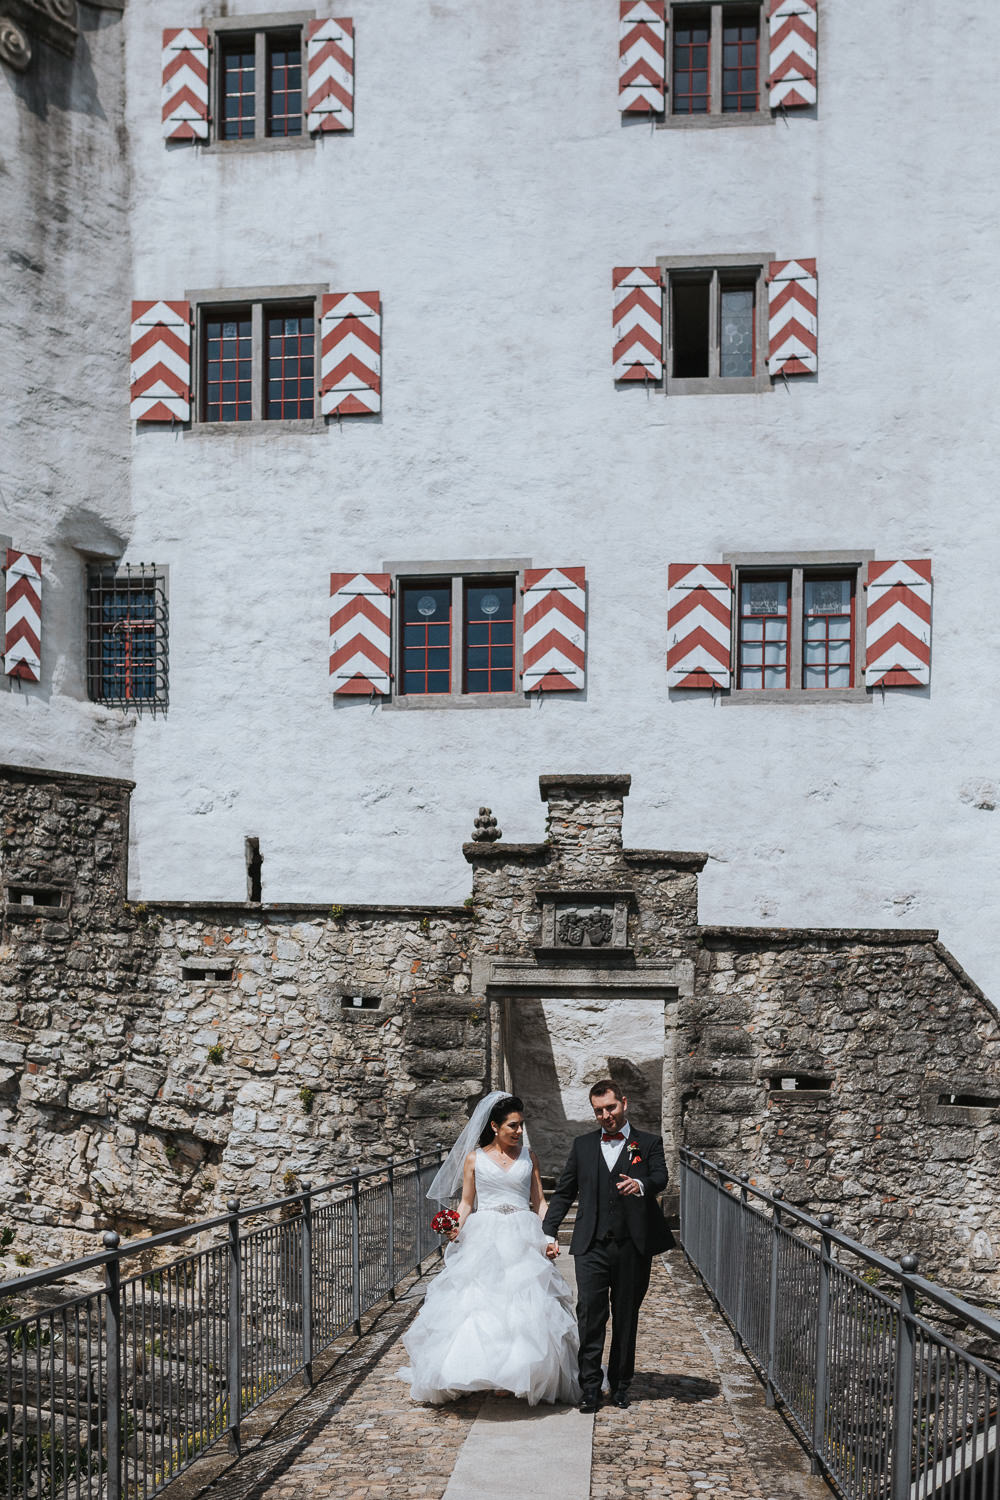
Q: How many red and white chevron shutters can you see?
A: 13